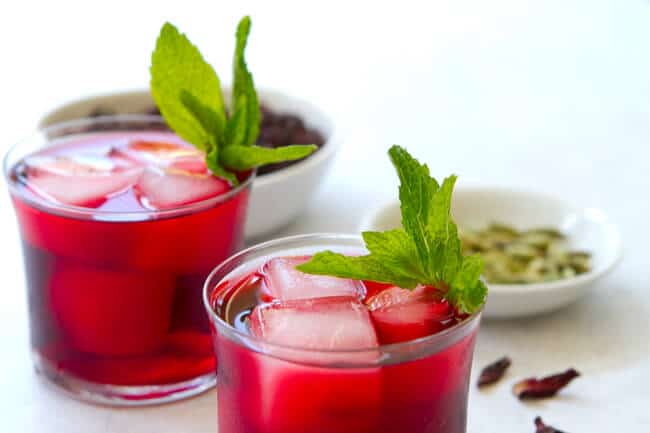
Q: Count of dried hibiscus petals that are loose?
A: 3